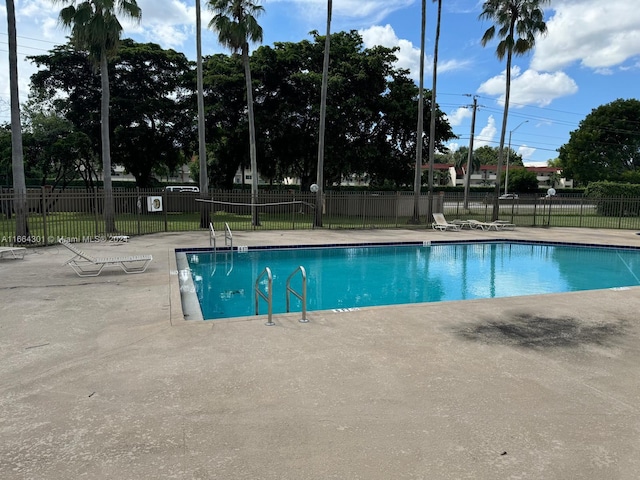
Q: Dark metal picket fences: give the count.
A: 1